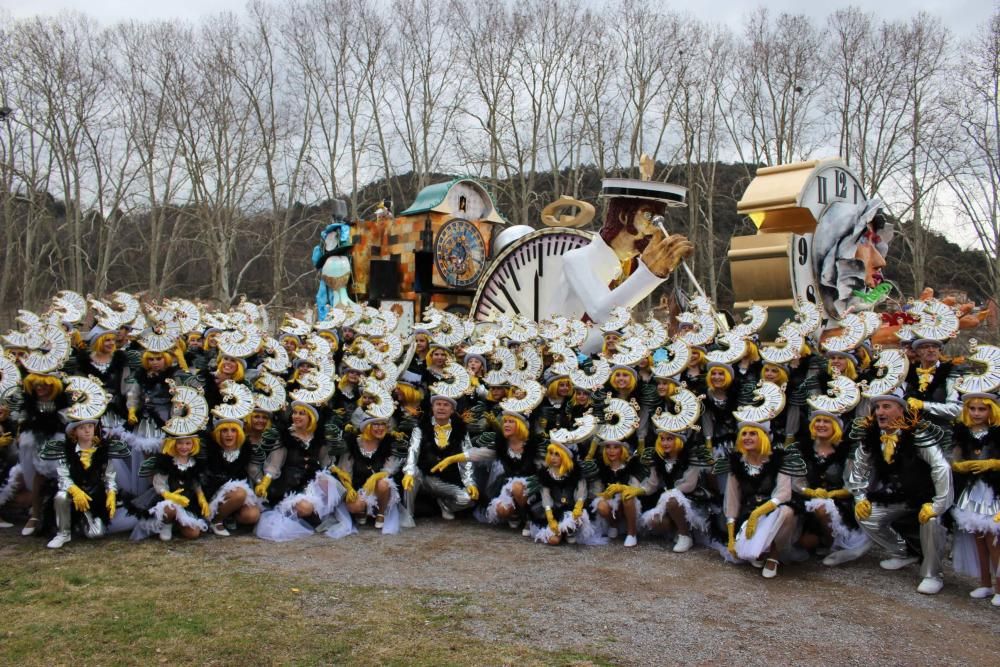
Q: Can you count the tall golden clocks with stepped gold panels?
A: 1